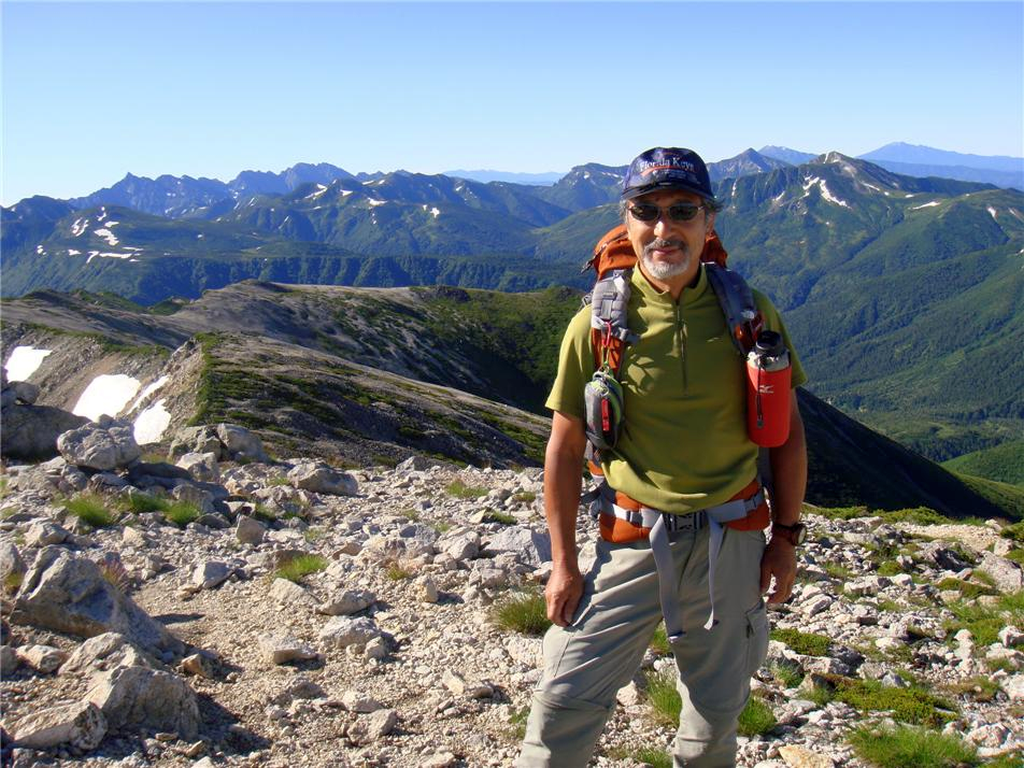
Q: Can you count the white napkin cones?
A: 0